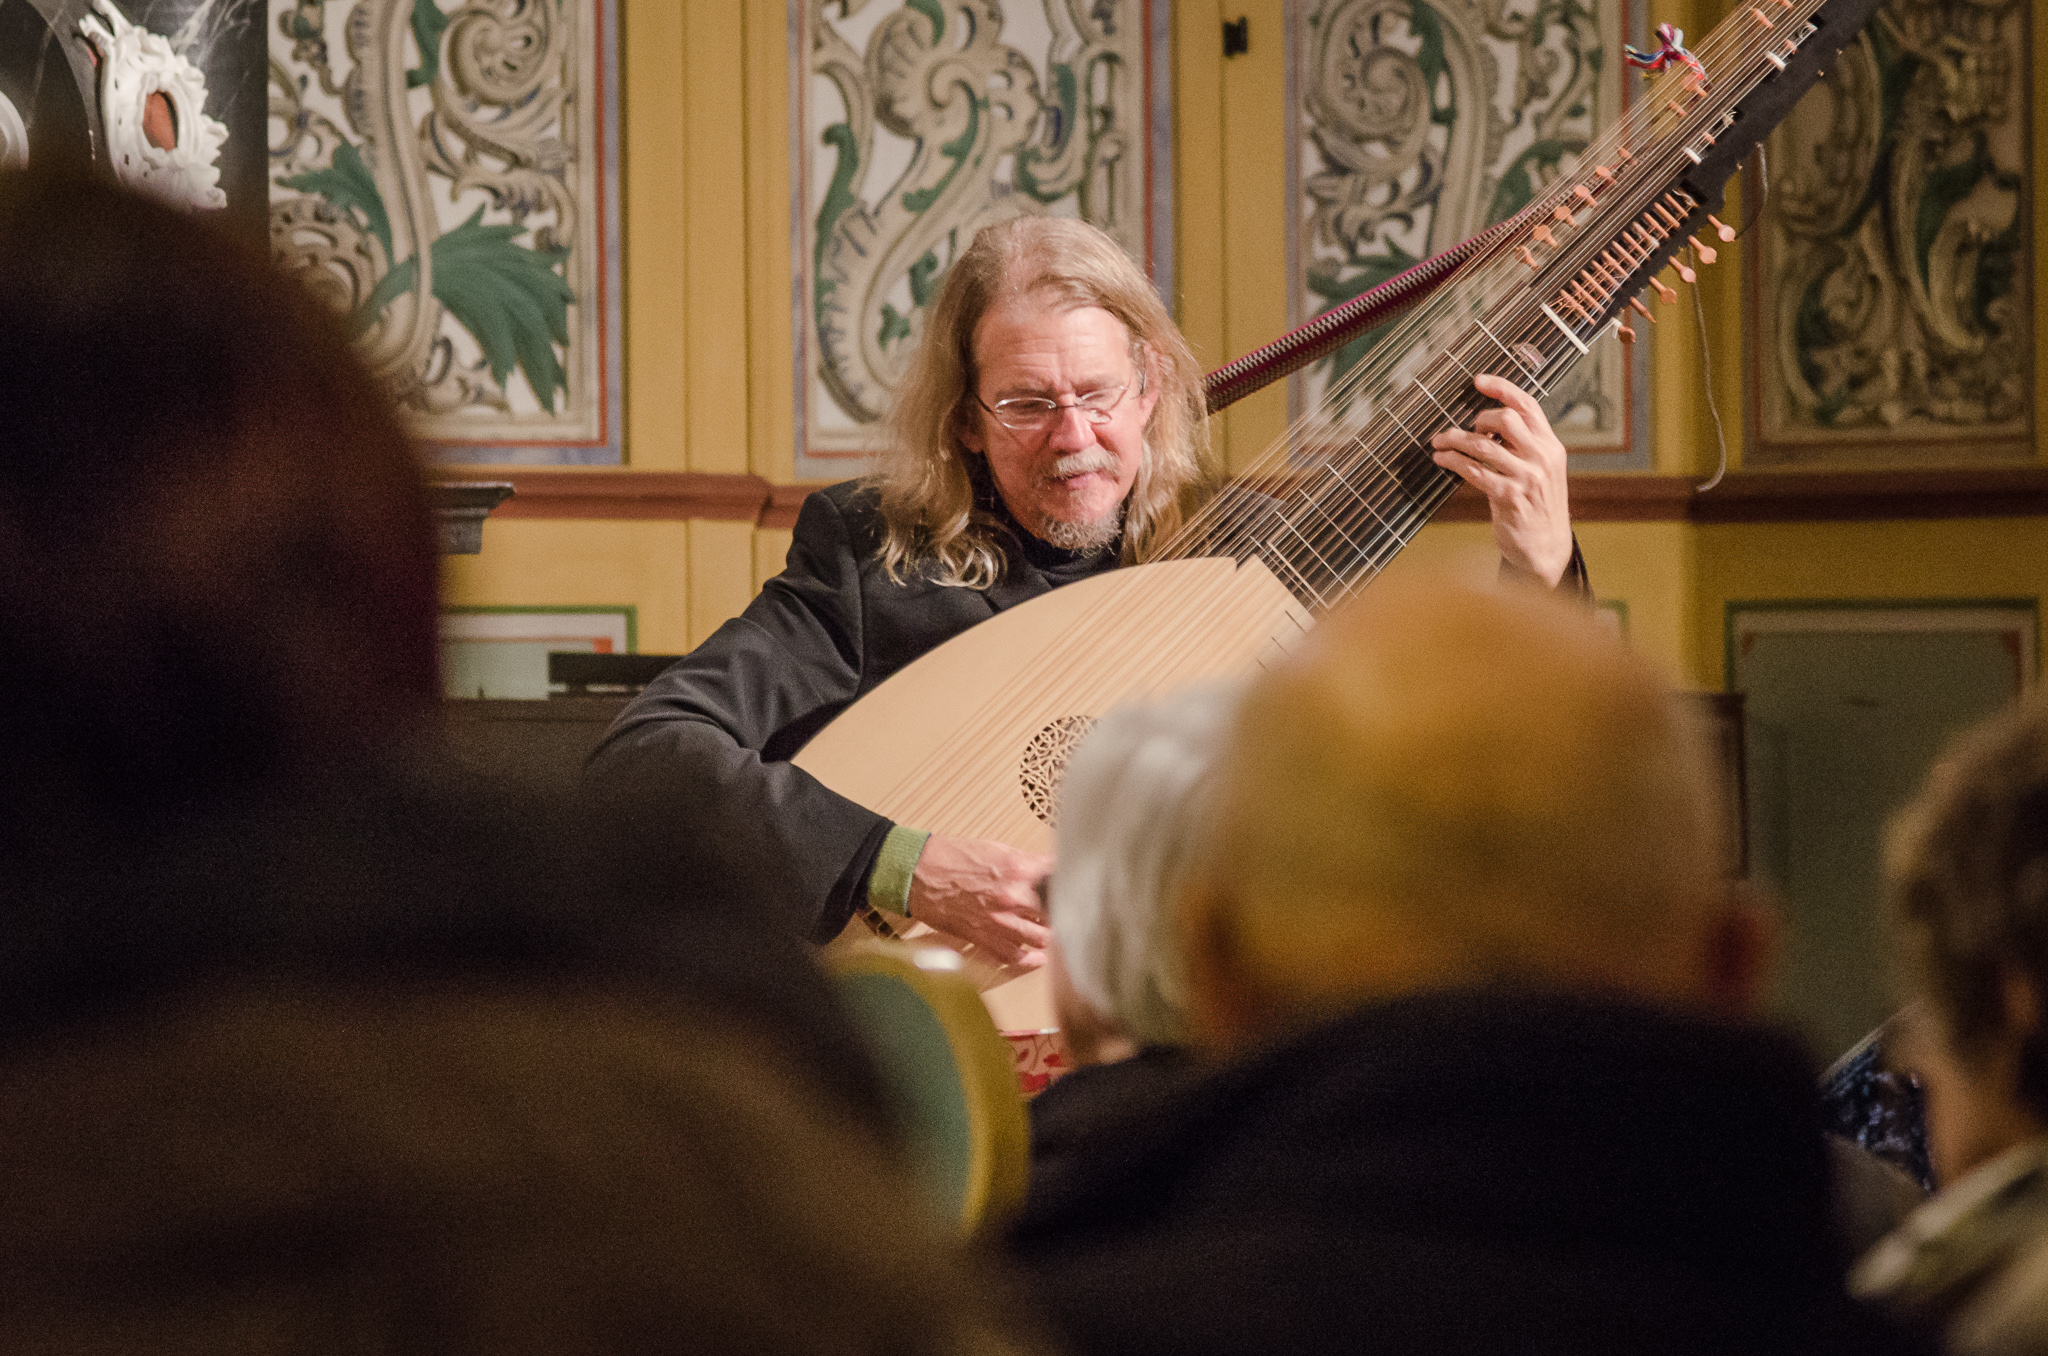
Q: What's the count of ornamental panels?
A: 4